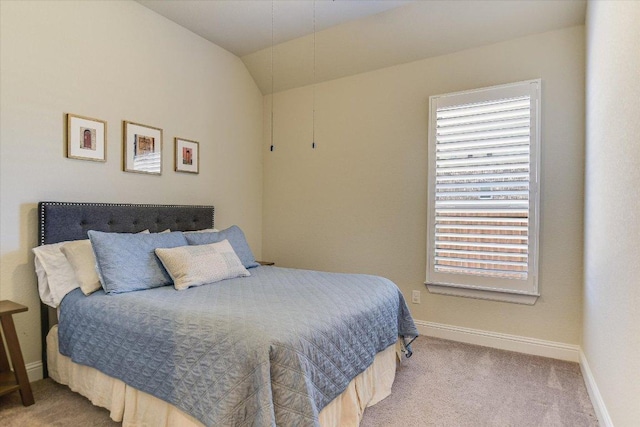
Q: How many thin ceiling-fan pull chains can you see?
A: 2